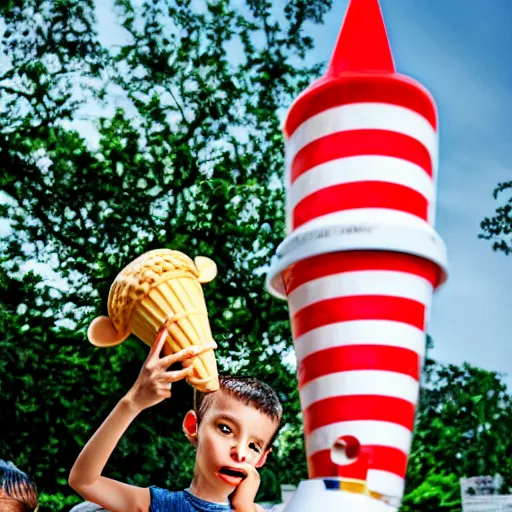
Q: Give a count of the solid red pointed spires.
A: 1